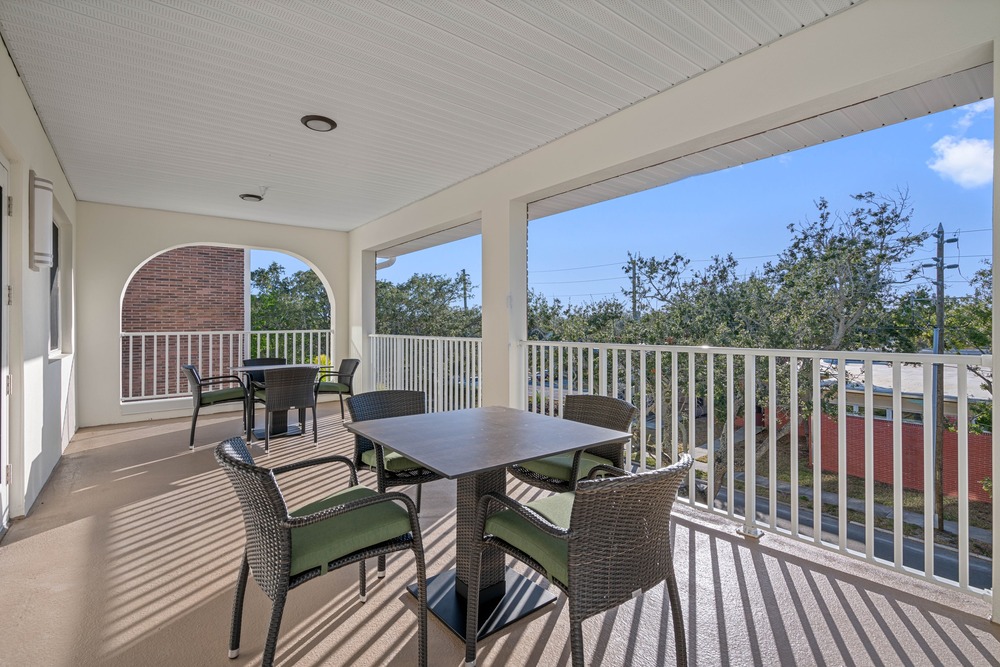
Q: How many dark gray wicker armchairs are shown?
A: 8